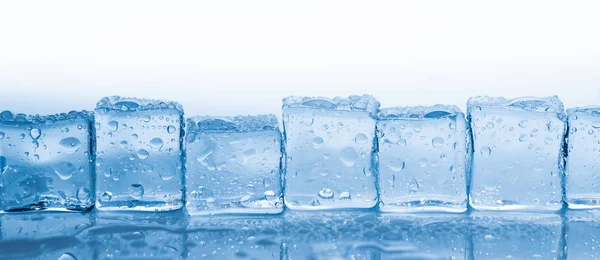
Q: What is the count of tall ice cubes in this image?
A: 3